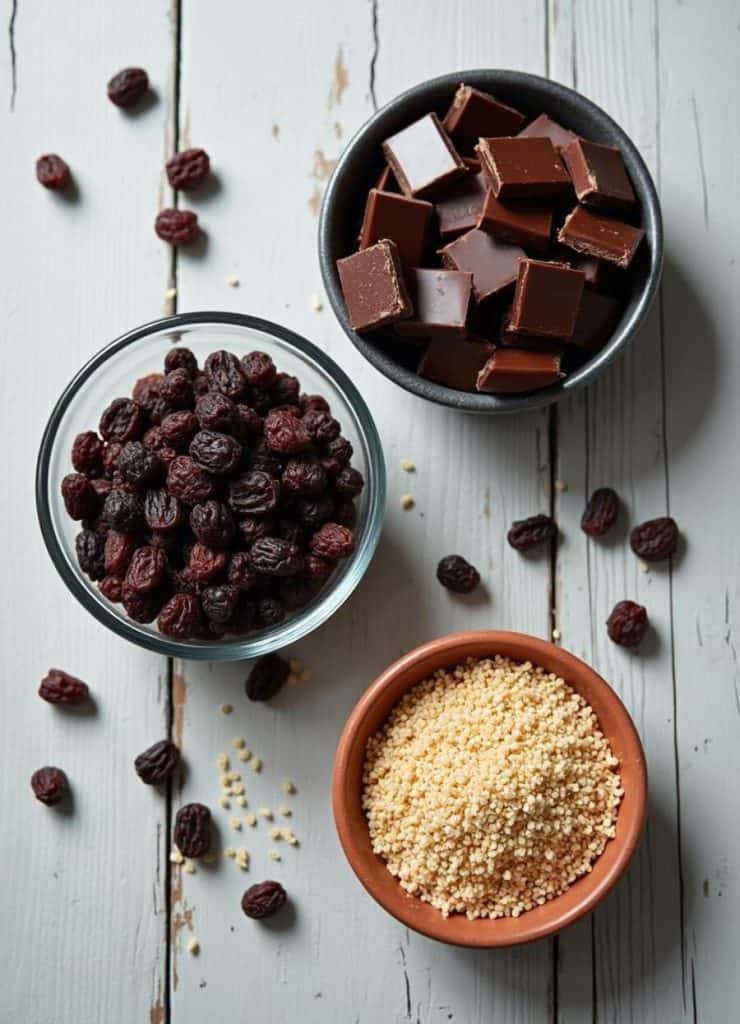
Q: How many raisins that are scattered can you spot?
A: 15